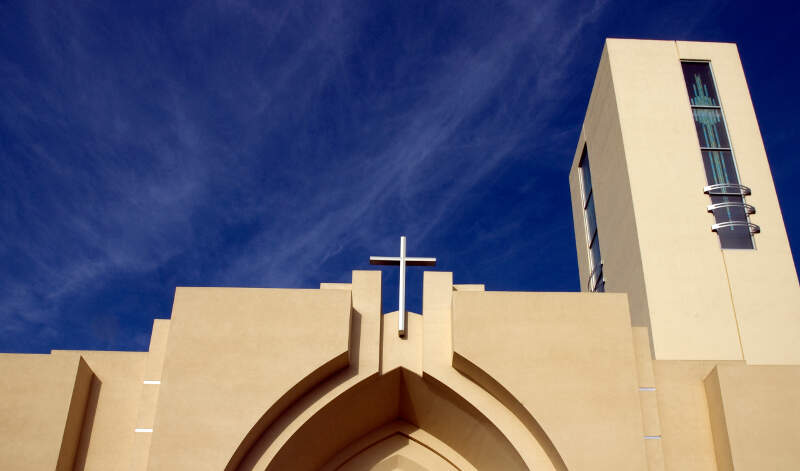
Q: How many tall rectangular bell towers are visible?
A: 1